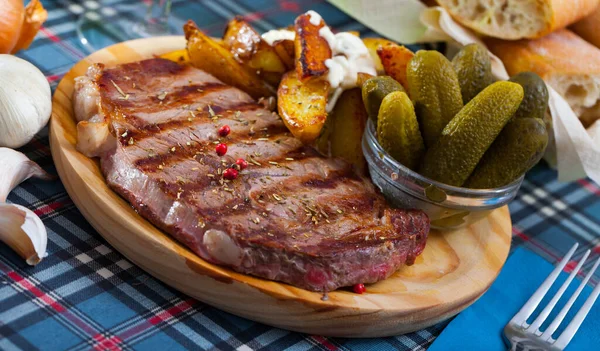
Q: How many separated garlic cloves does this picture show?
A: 2